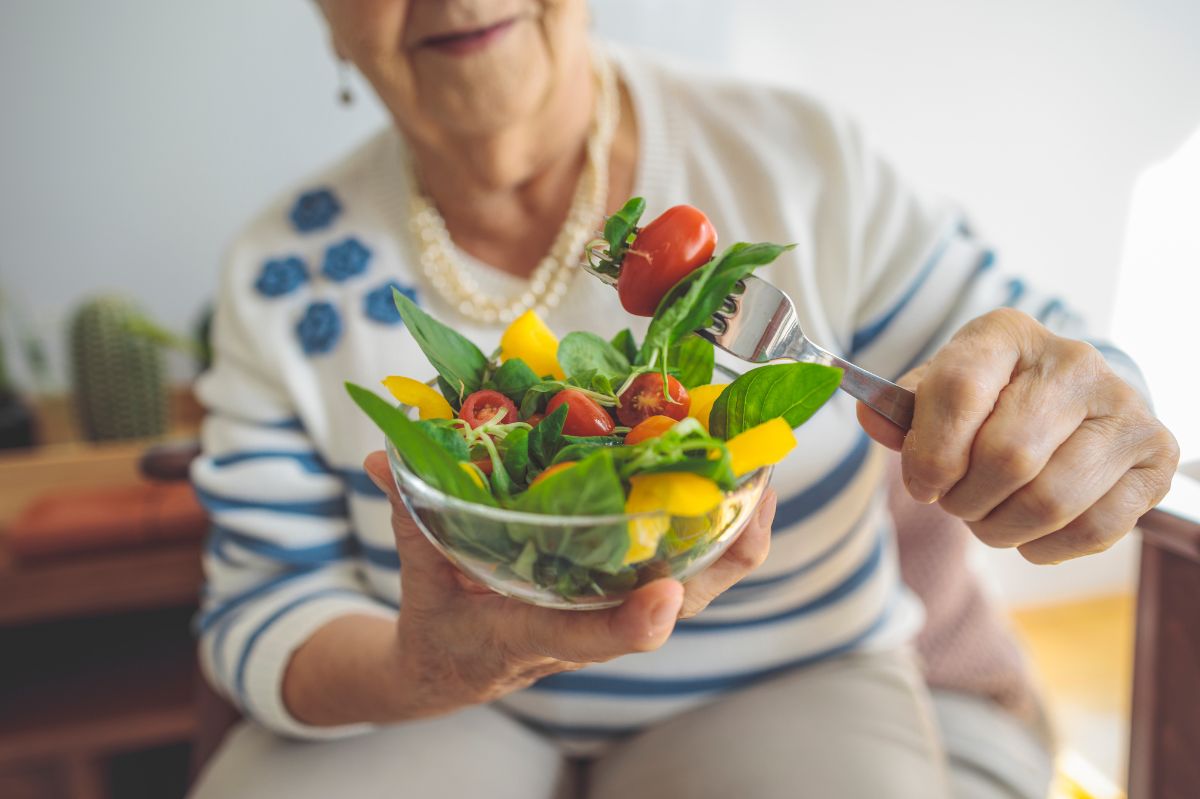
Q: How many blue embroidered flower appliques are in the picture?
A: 5